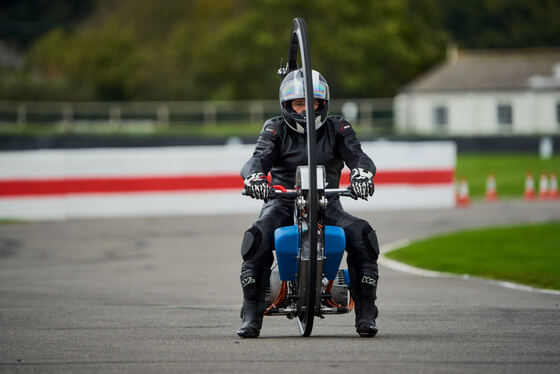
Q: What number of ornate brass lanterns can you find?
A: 0